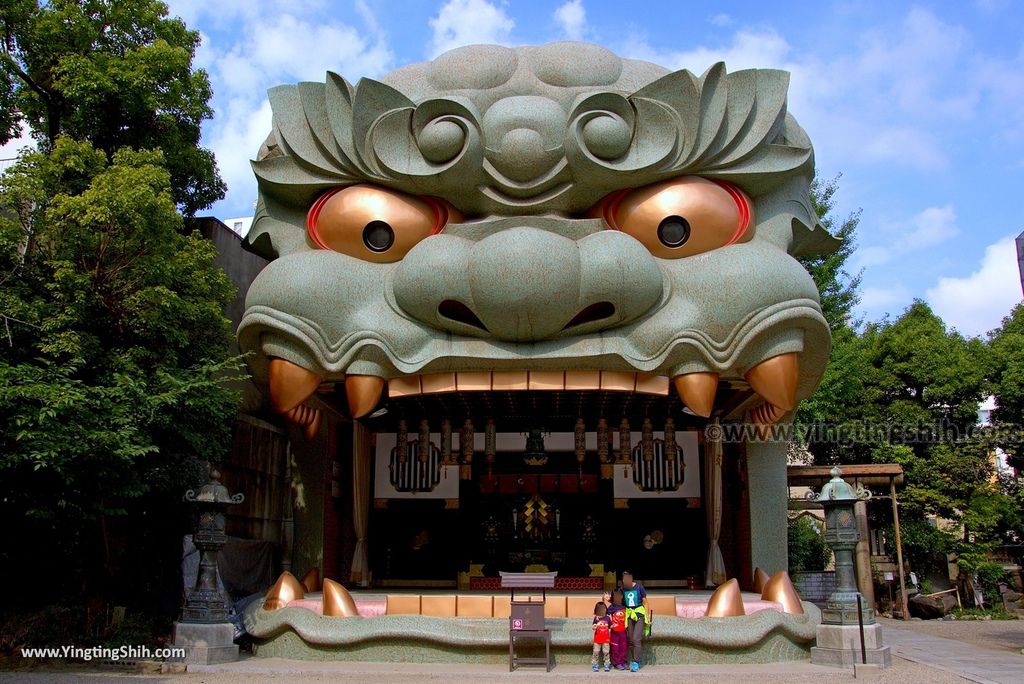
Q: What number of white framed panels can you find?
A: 2